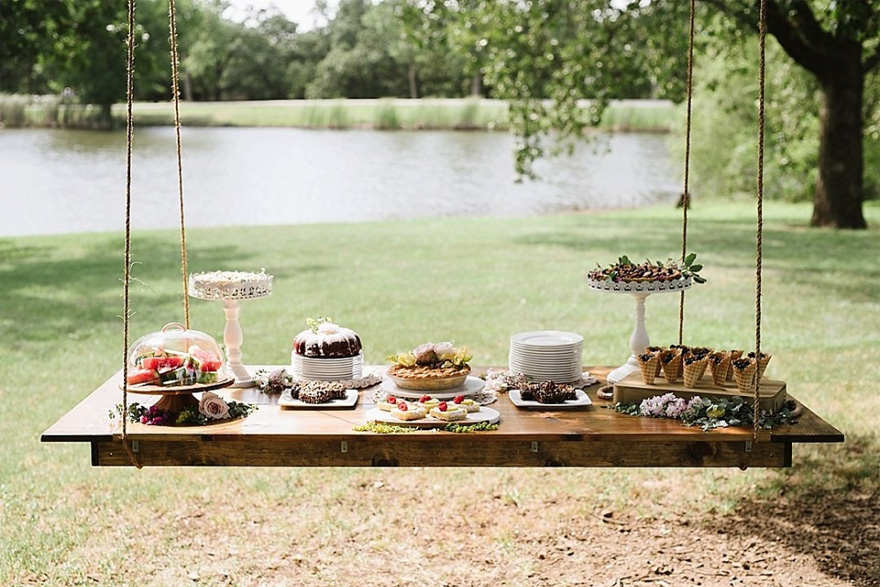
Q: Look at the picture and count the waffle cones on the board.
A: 10